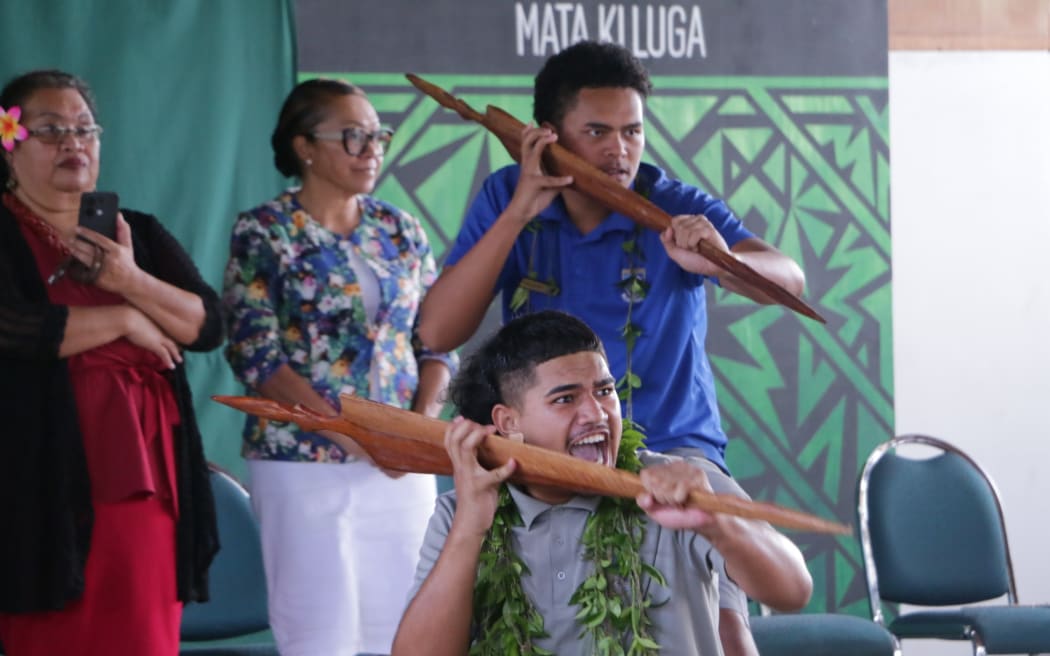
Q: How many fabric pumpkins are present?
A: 0